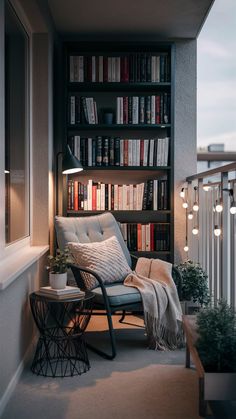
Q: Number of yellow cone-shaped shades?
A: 0